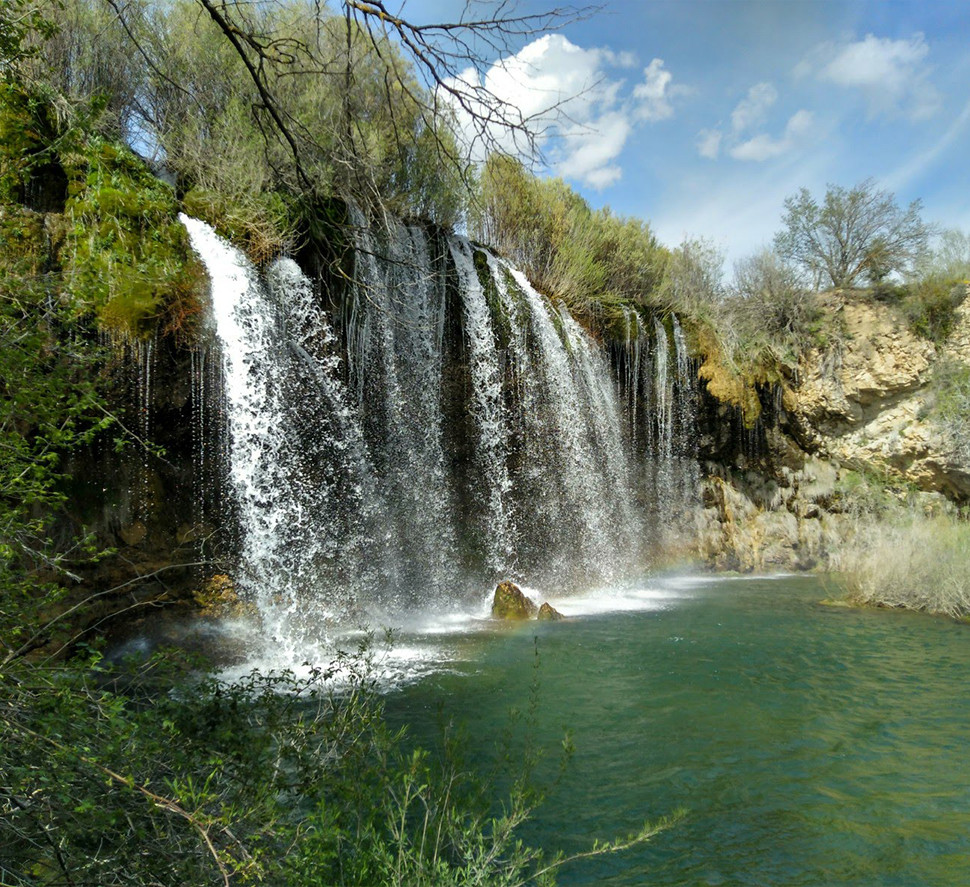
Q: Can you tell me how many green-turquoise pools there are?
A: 1